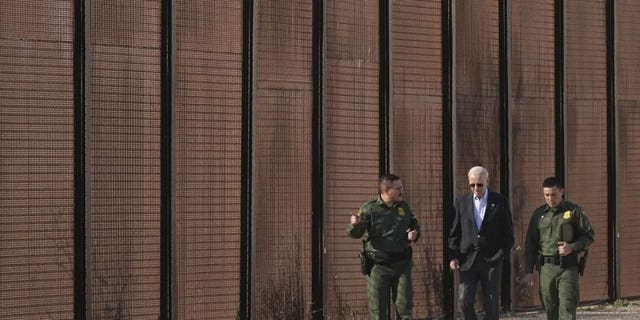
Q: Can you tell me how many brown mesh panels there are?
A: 10